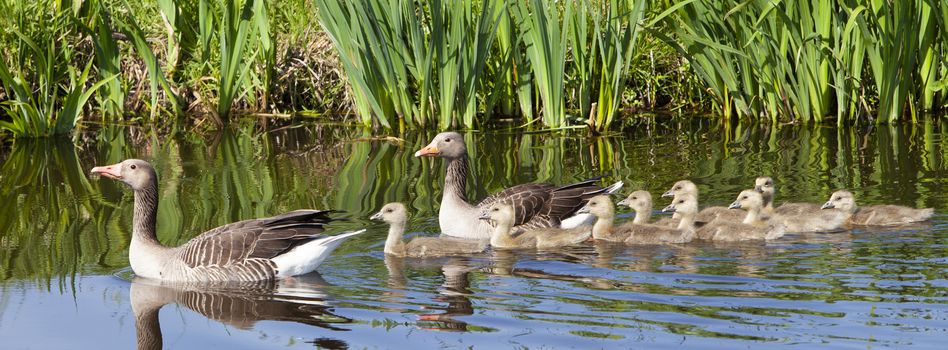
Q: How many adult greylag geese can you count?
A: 2